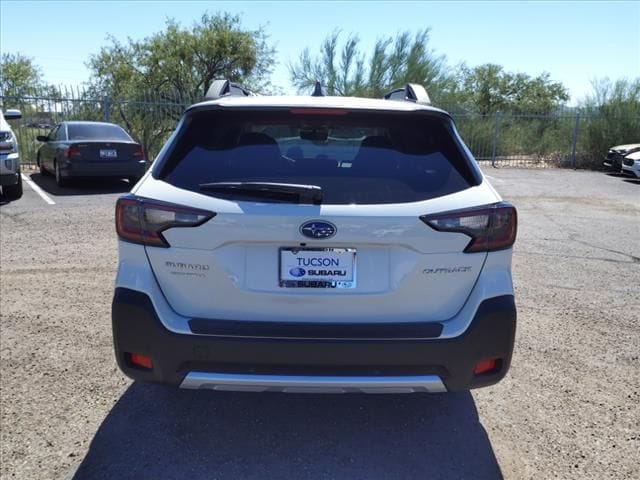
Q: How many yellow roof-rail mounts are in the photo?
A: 0